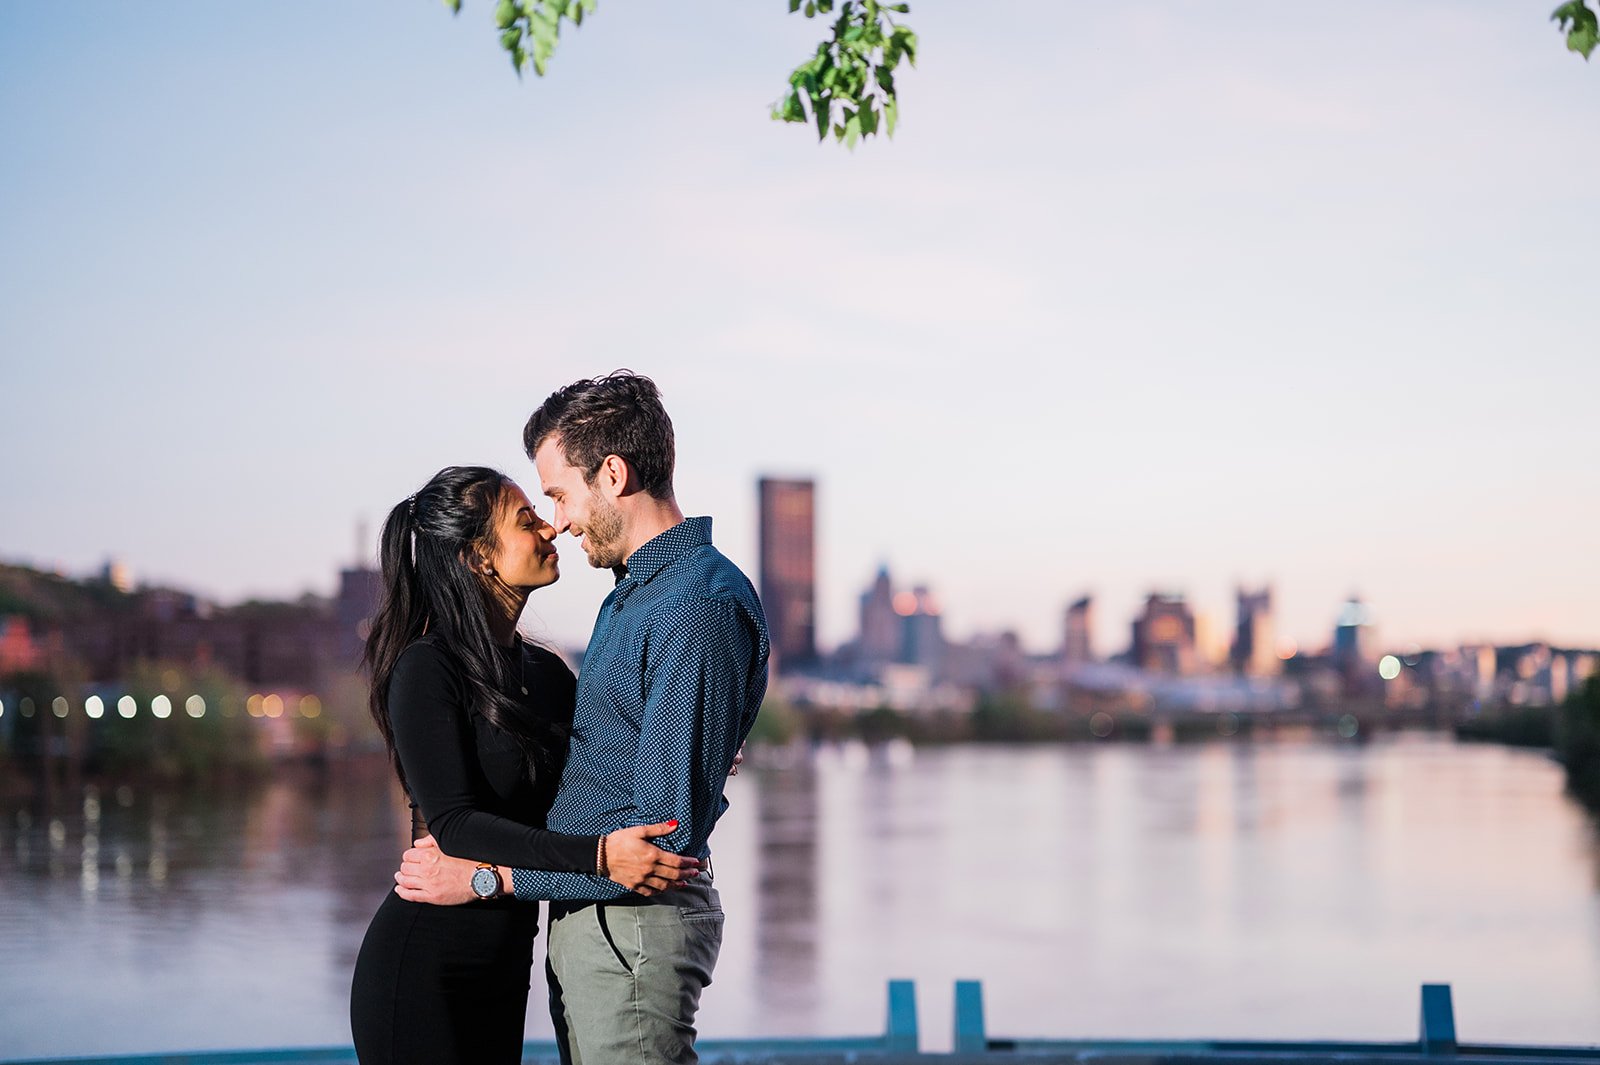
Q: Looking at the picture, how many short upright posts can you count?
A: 3